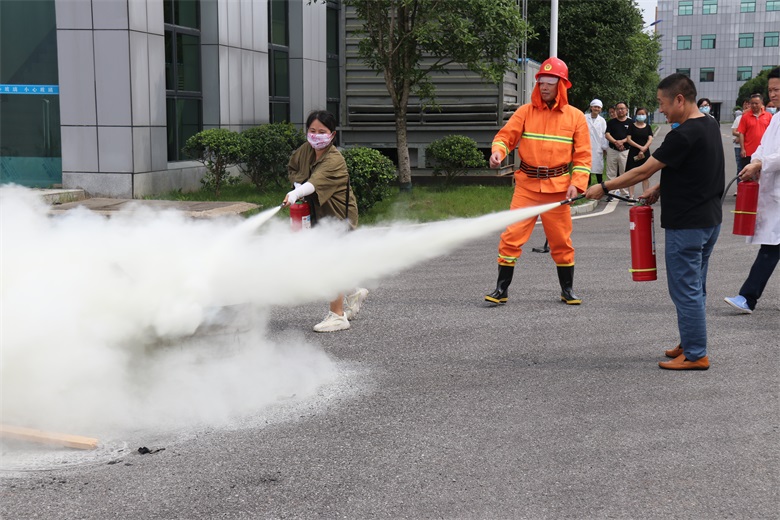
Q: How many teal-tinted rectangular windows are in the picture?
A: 12